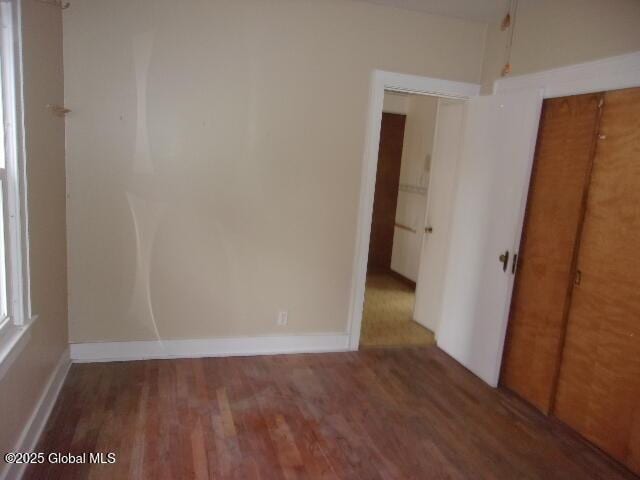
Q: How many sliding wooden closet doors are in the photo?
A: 2